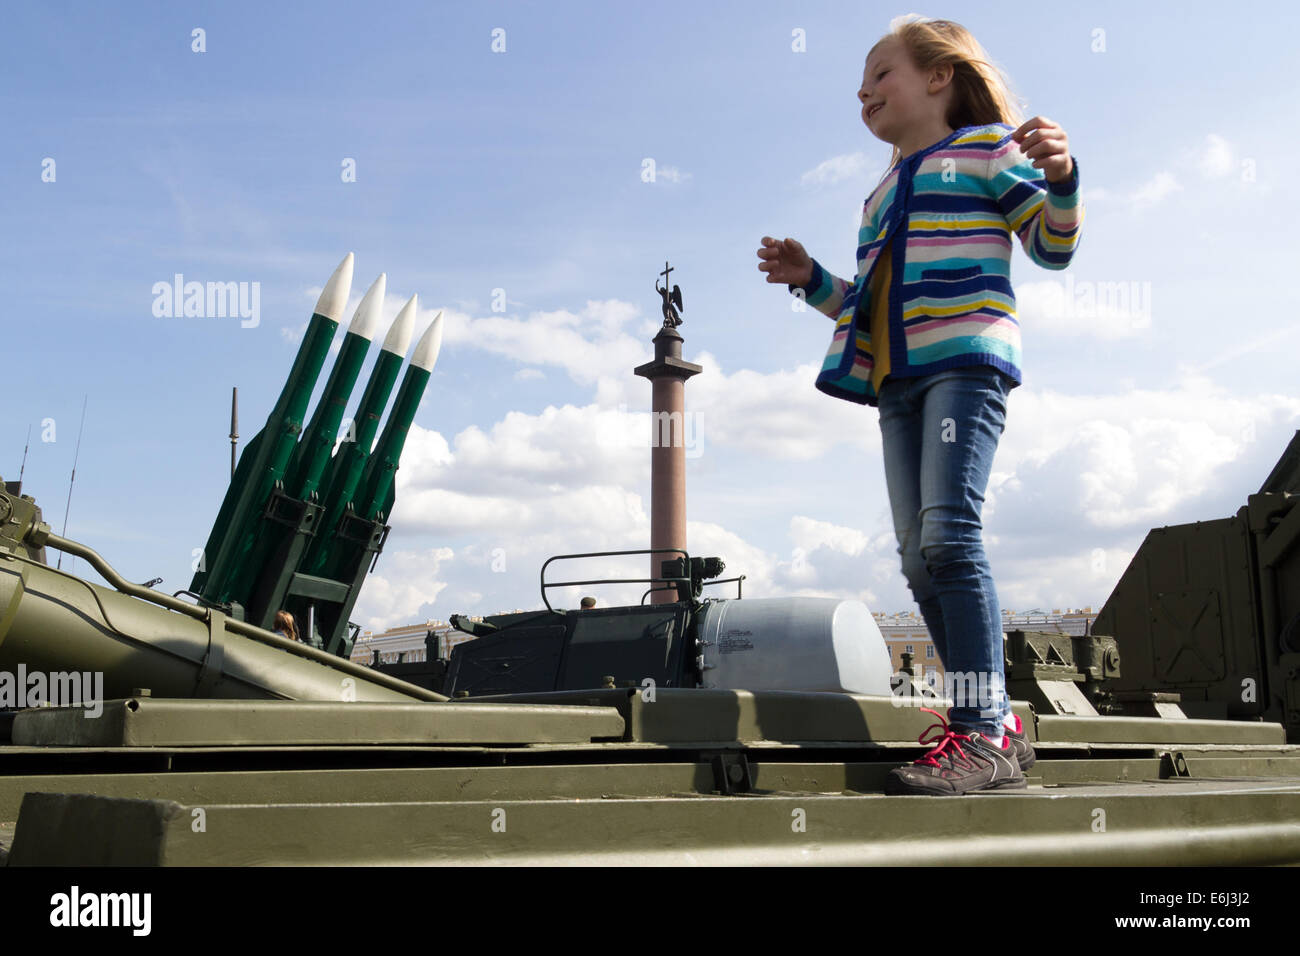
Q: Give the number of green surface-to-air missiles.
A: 4